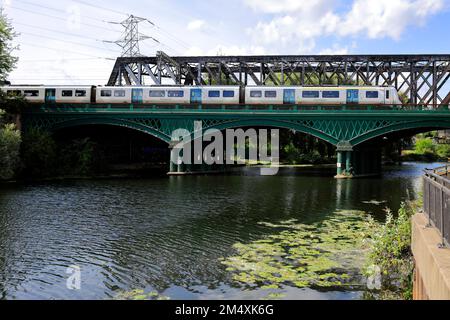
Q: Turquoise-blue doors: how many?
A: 5